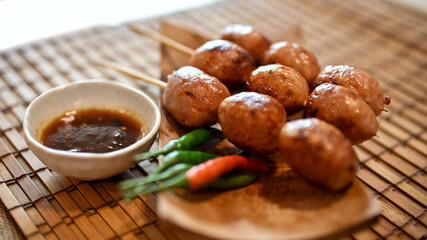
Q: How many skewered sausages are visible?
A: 9